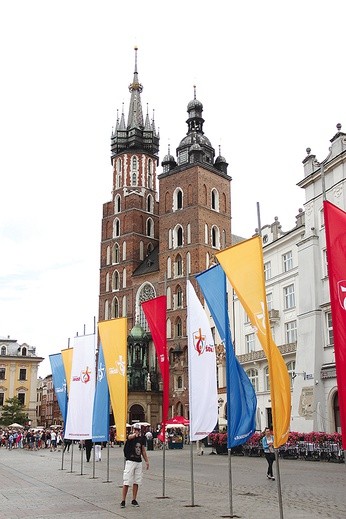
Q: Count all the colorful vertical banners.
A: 10